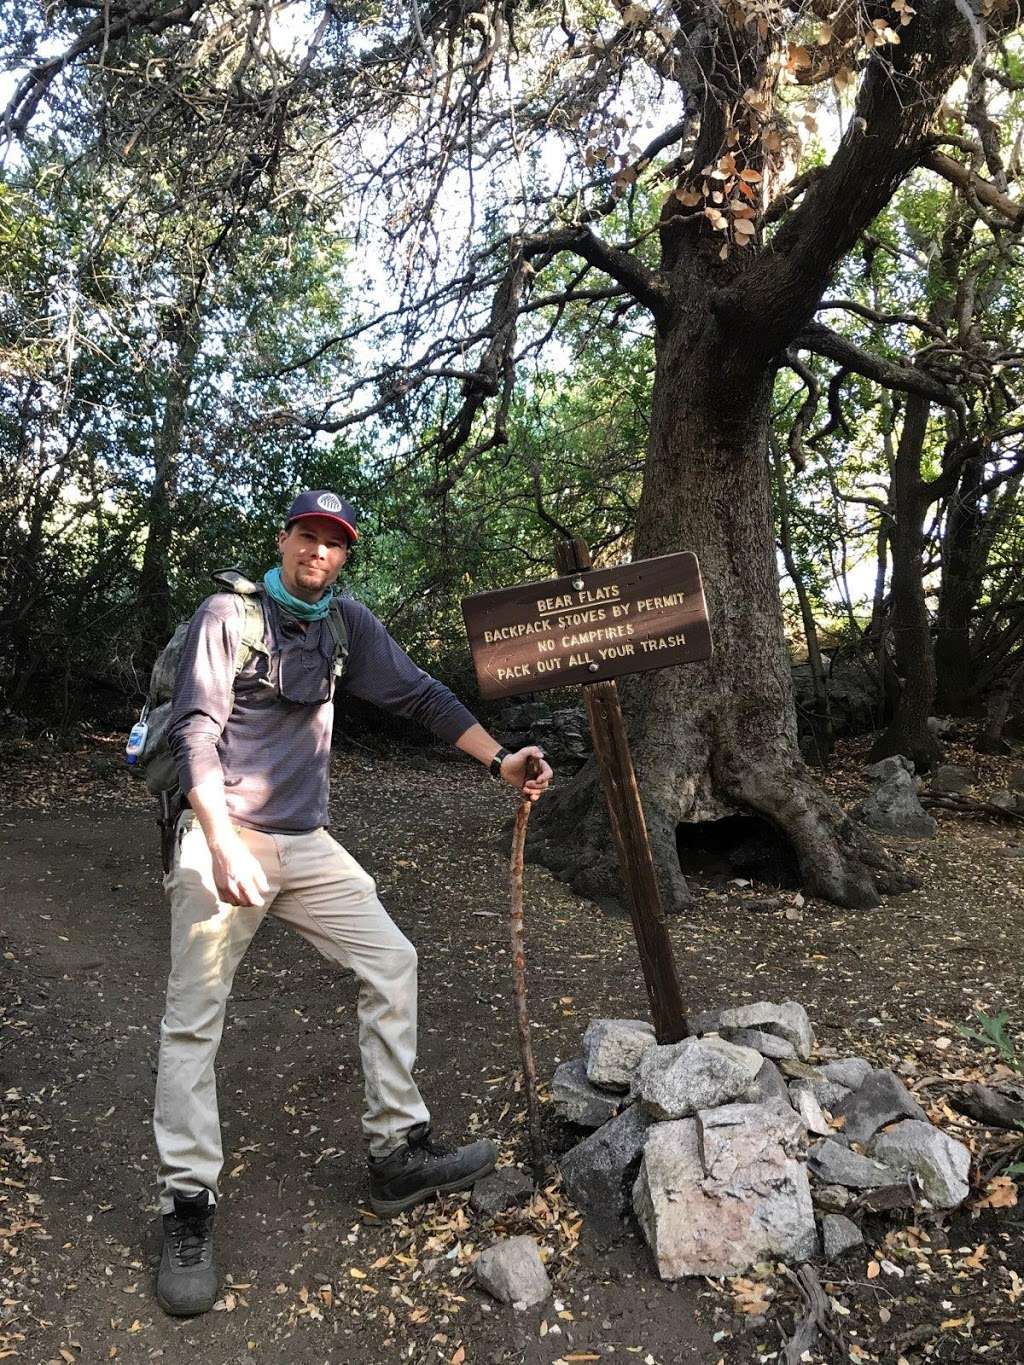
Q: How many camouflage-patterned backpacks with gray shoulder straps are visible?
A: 1